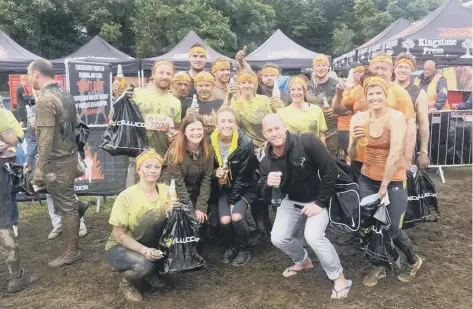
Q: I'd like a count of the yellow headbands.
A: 14